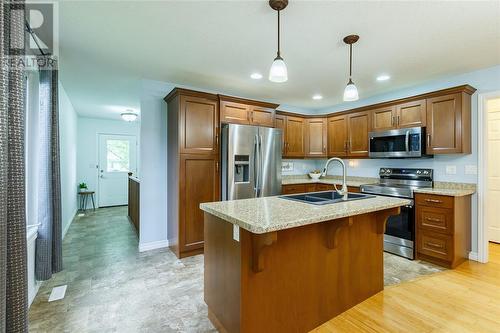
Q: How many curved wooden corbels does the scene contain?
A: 3